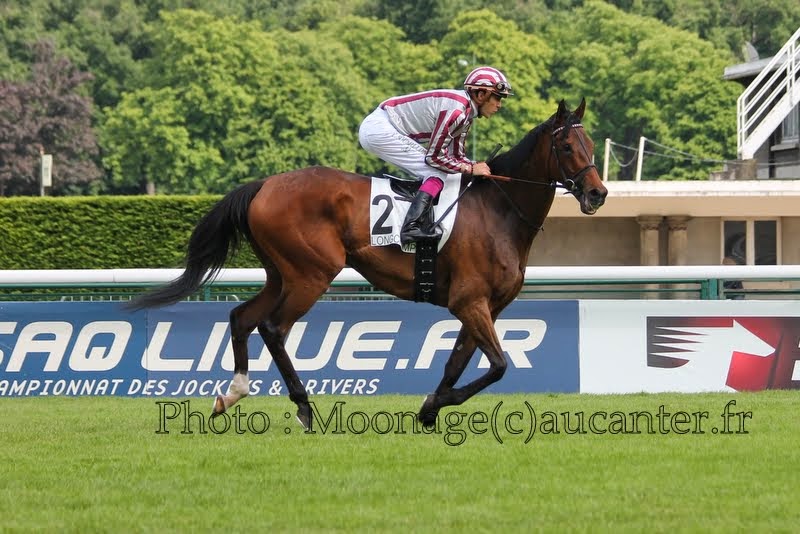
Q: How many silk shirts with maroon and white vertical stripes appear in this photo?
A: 1